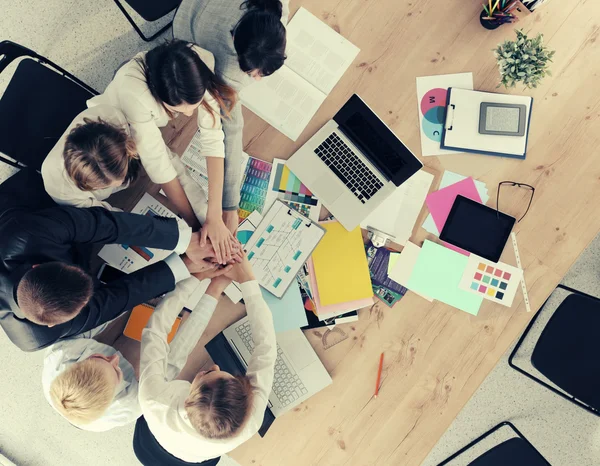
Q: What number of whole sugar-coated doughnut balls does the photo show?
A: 0